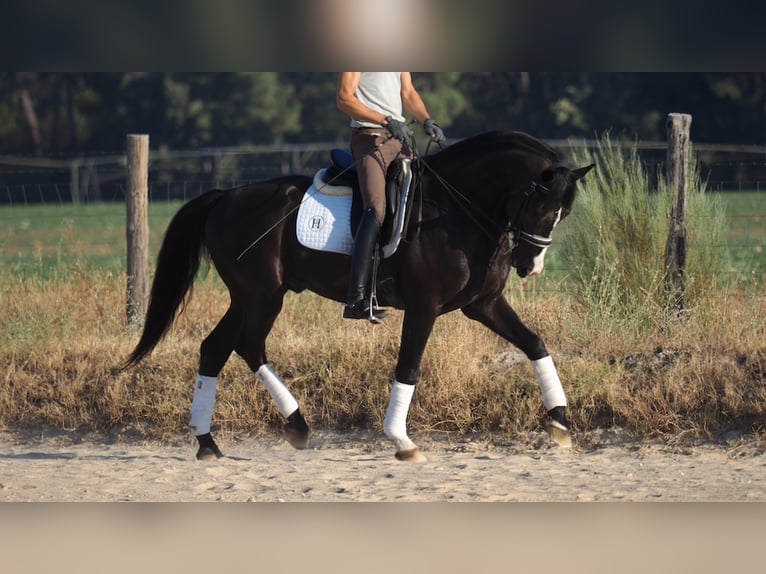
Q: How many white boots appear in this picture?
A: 4